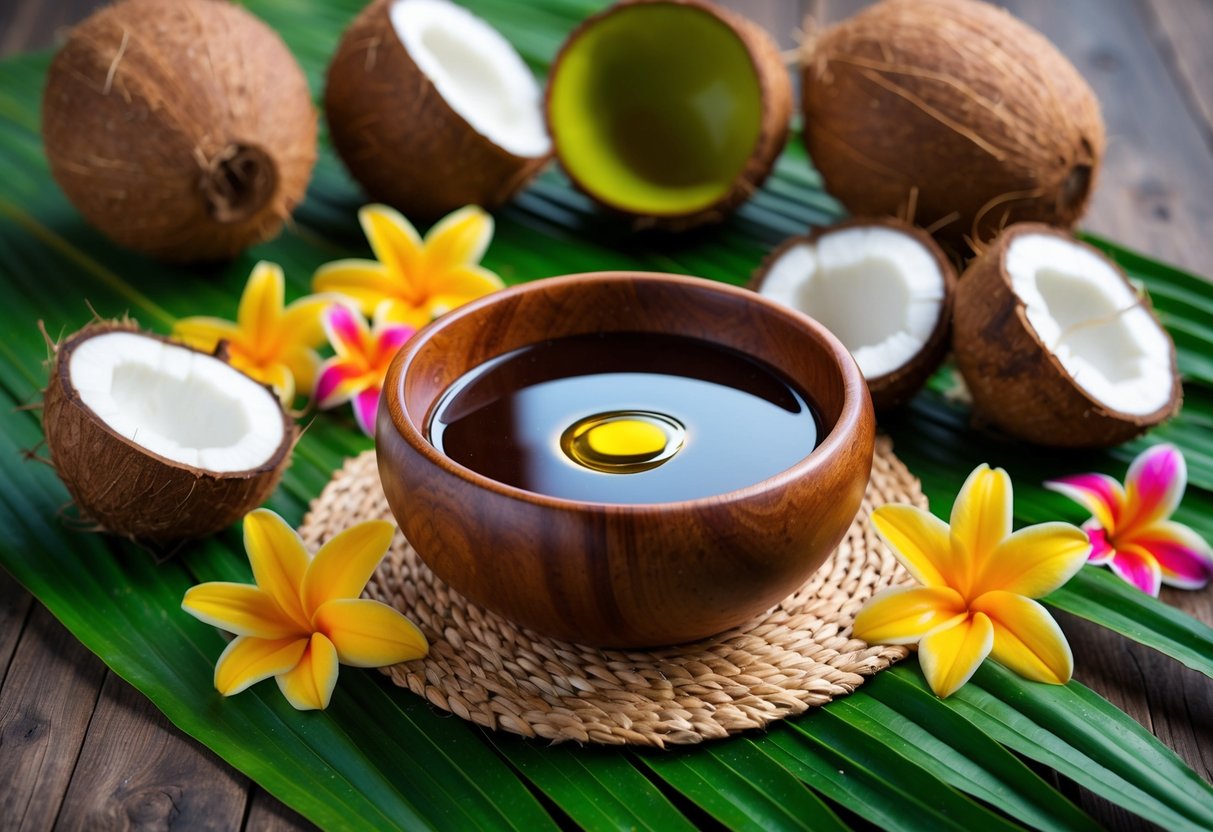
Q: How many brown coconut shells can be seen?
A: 7